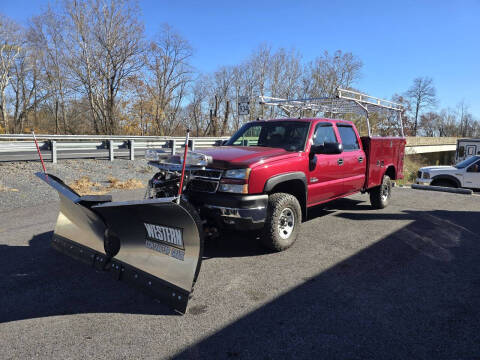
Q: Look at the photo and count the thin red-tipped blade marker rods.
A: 2